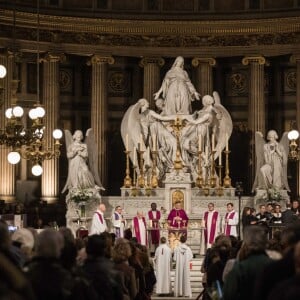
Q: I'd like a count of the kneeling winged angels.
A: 2